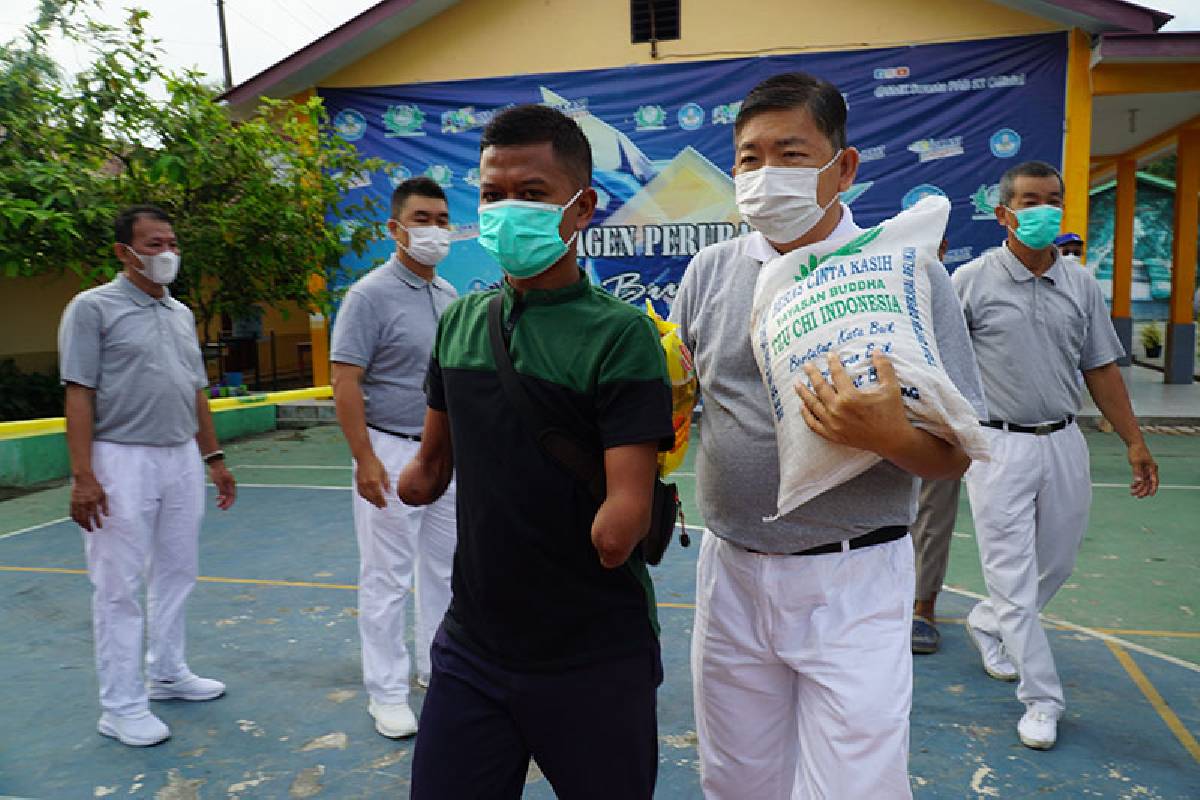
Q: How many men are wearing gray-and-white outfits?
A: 4